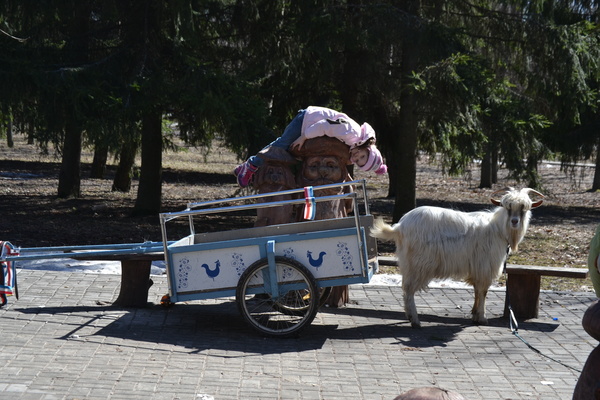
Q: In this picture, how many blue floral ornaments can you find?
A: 4